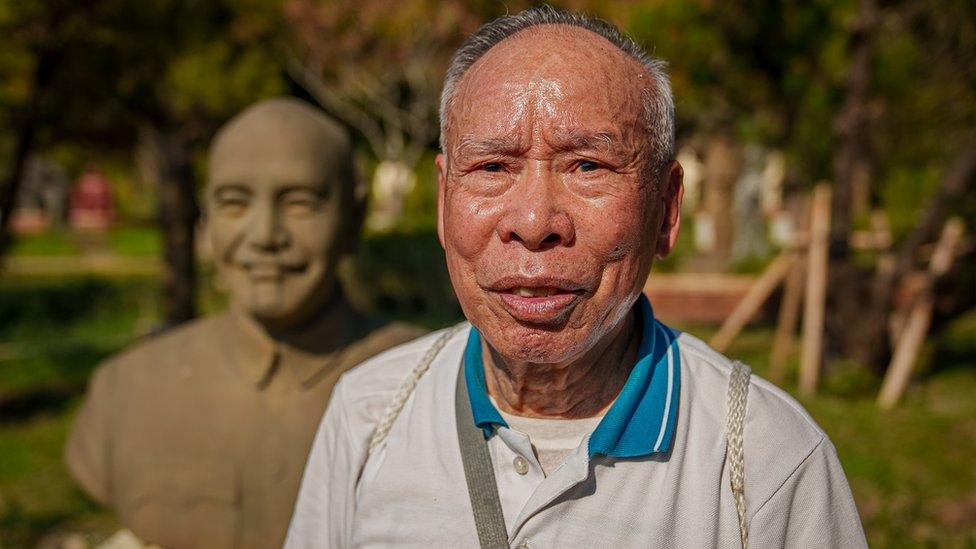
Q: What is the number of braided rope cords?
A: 2